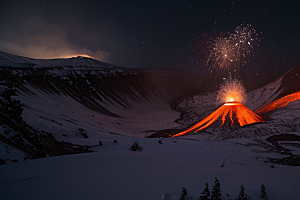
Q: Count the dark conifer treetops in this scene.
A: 5